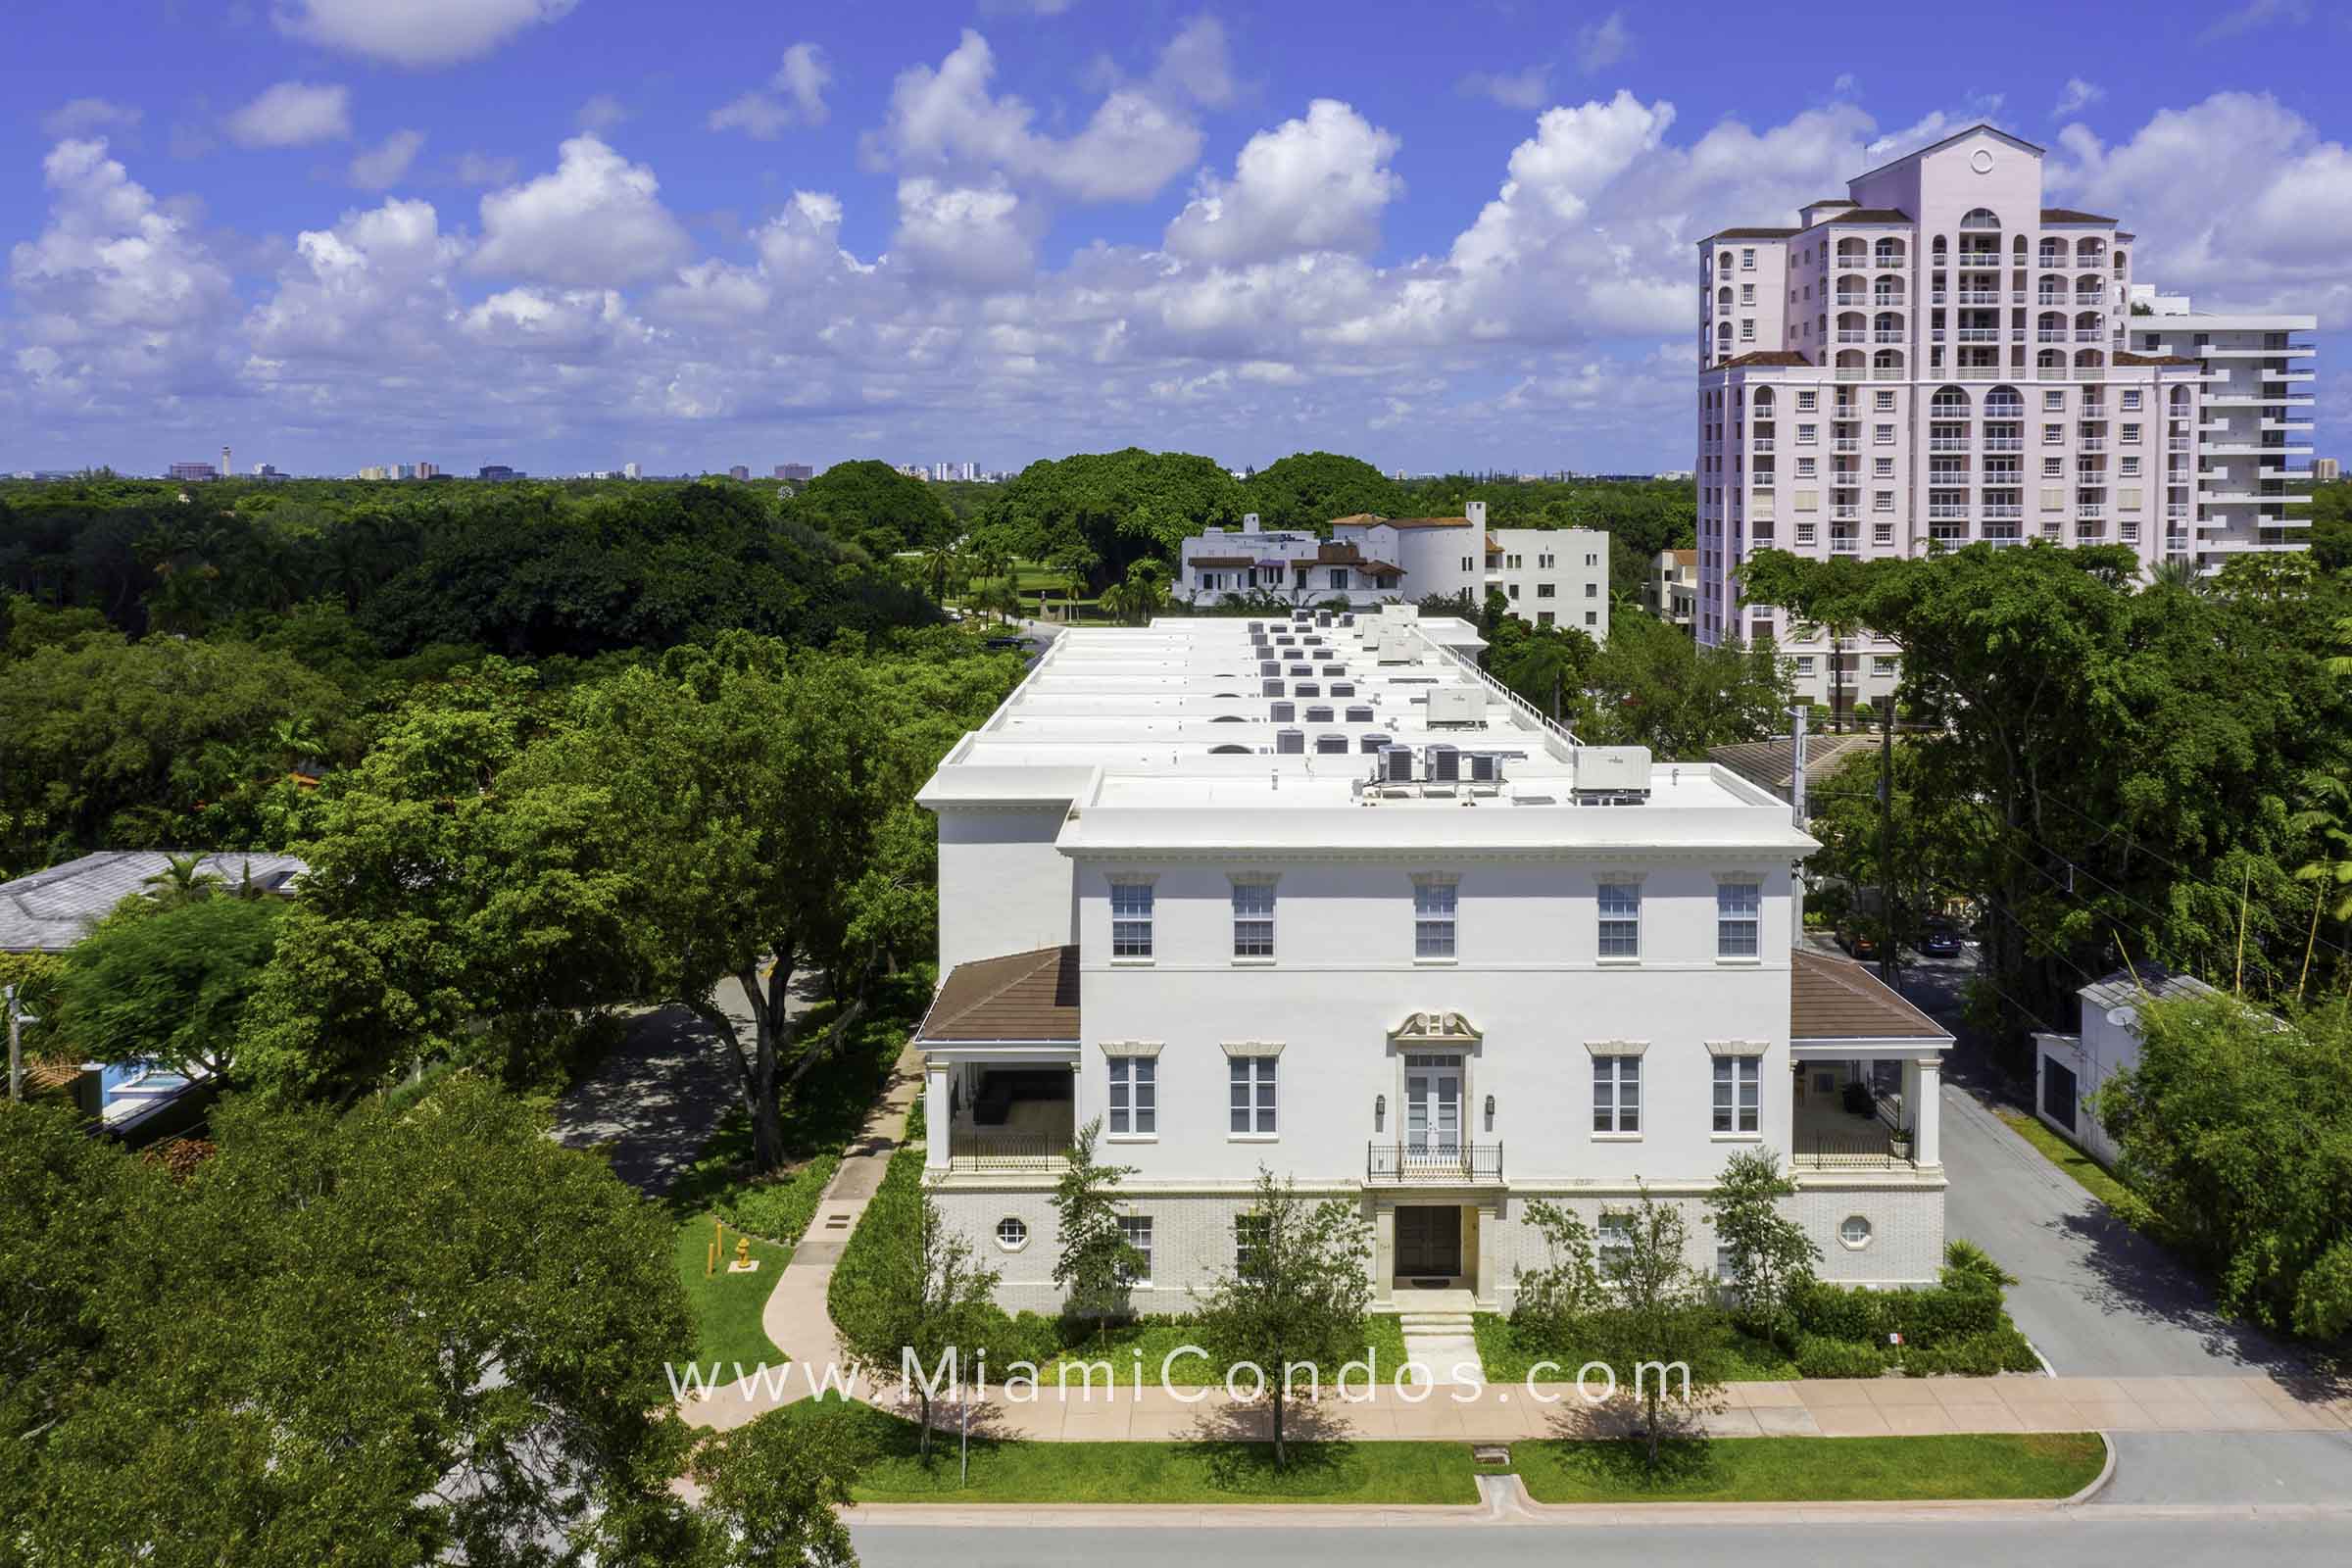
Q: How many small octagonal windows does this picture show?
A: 2